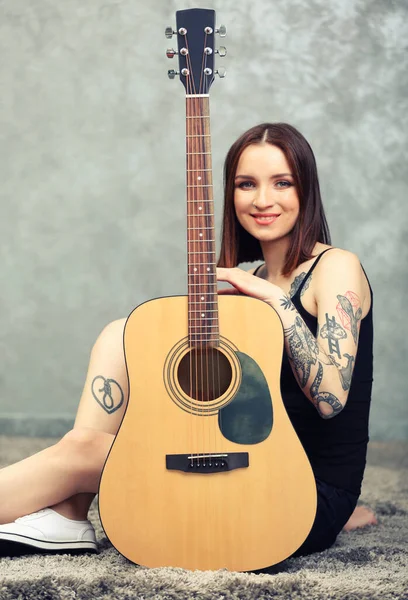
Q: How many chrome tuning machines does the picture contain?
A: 6